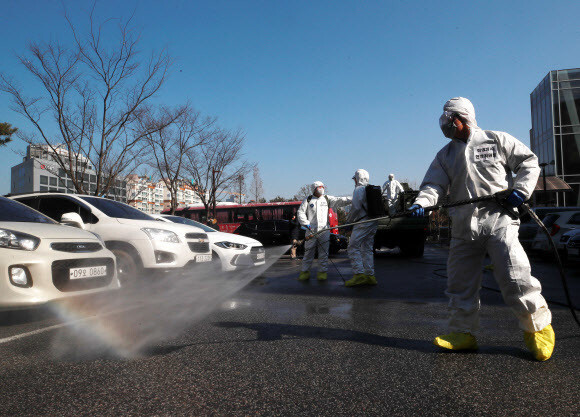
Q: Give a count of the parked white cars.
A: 3